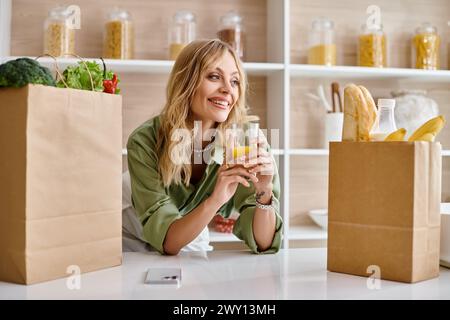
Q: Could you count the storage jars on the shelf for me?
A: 7